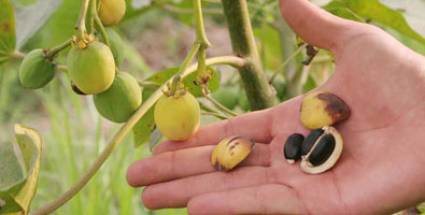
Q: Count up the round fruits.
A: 5